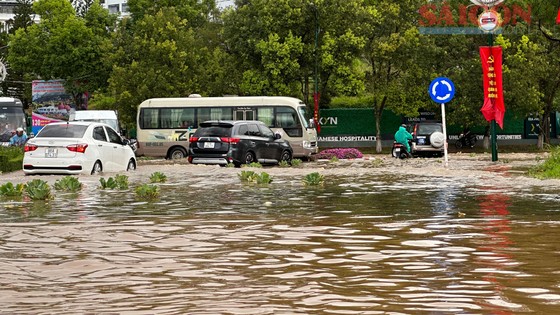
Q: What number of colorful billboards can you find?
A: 1